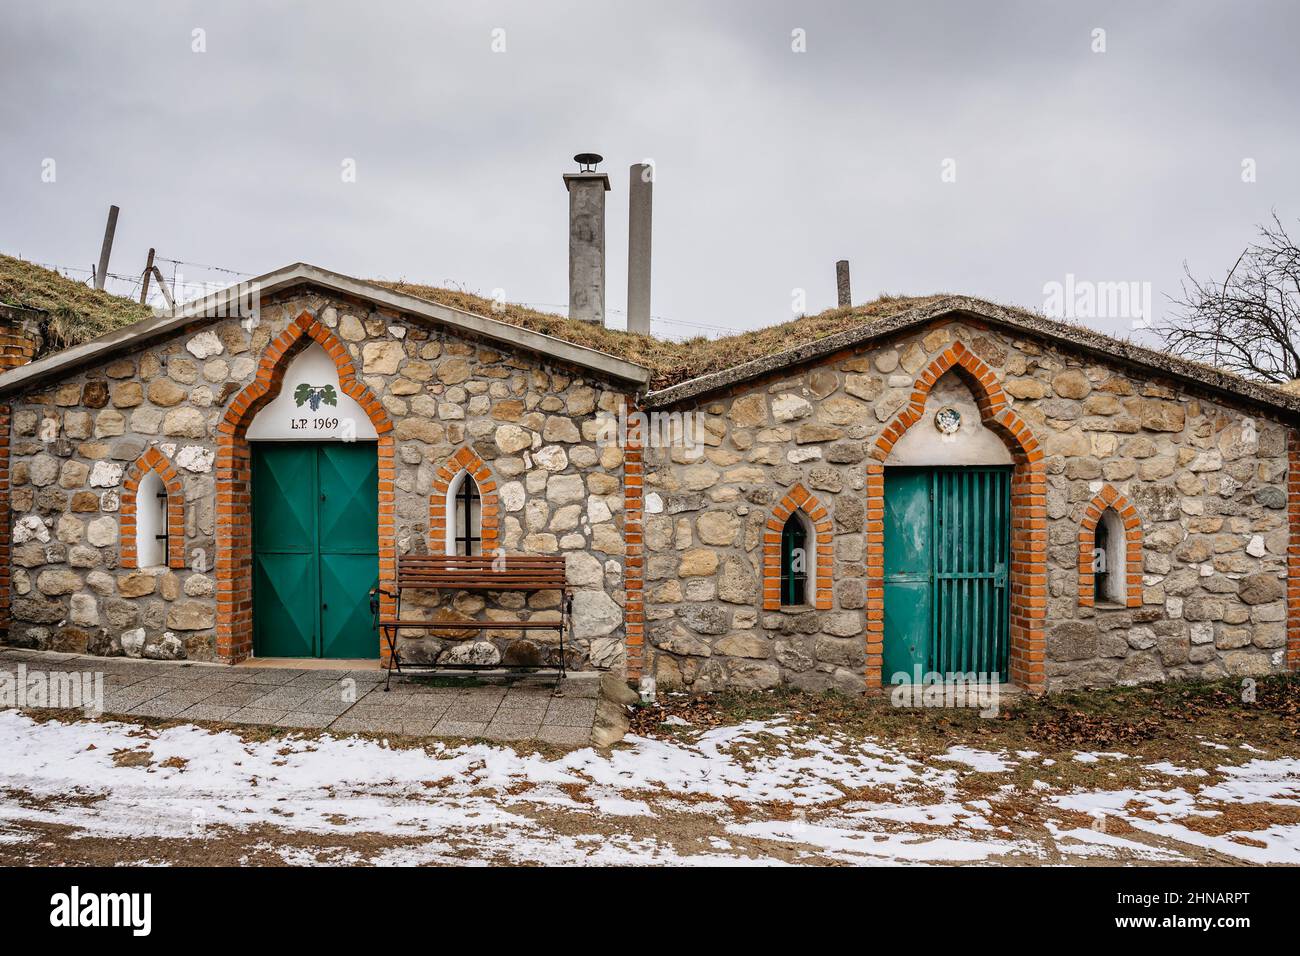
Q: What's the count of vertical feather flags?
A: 0